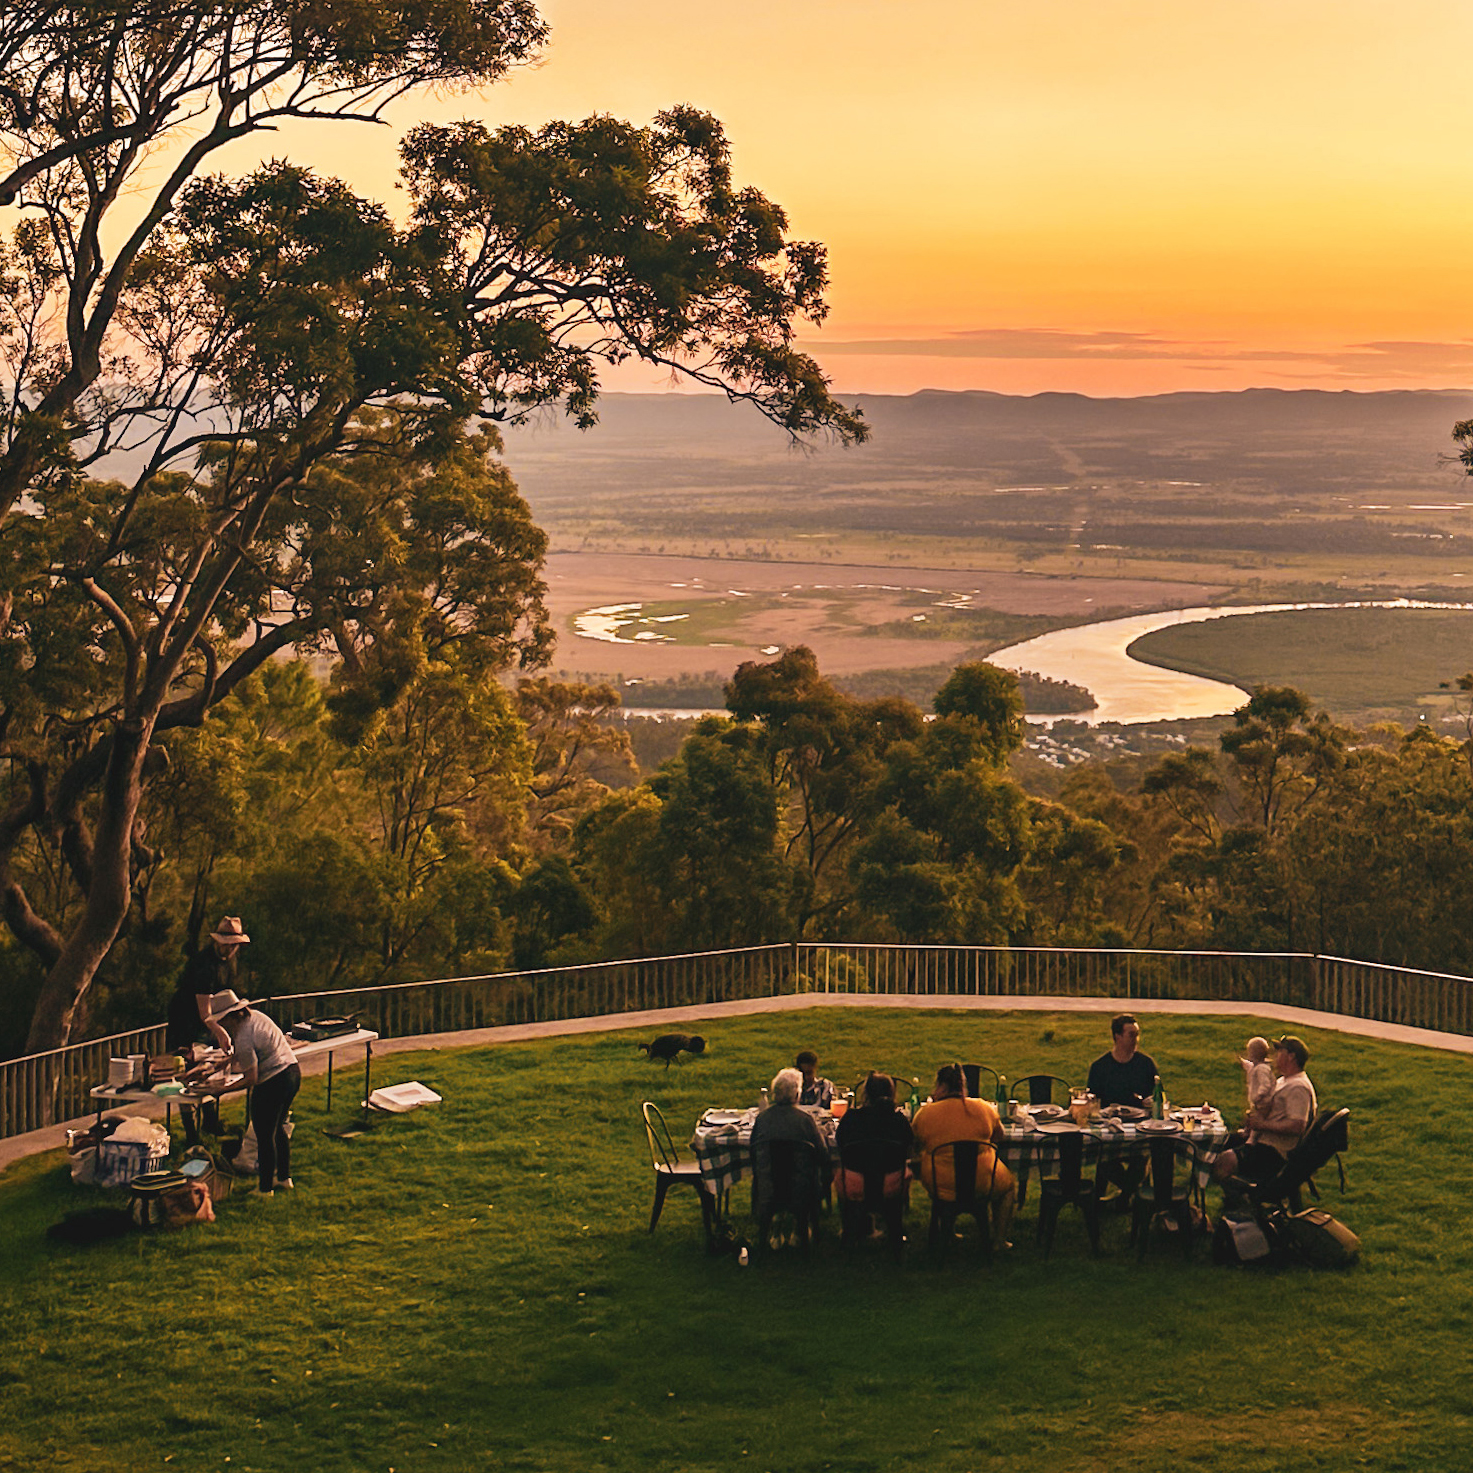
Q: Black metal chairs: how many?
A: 9